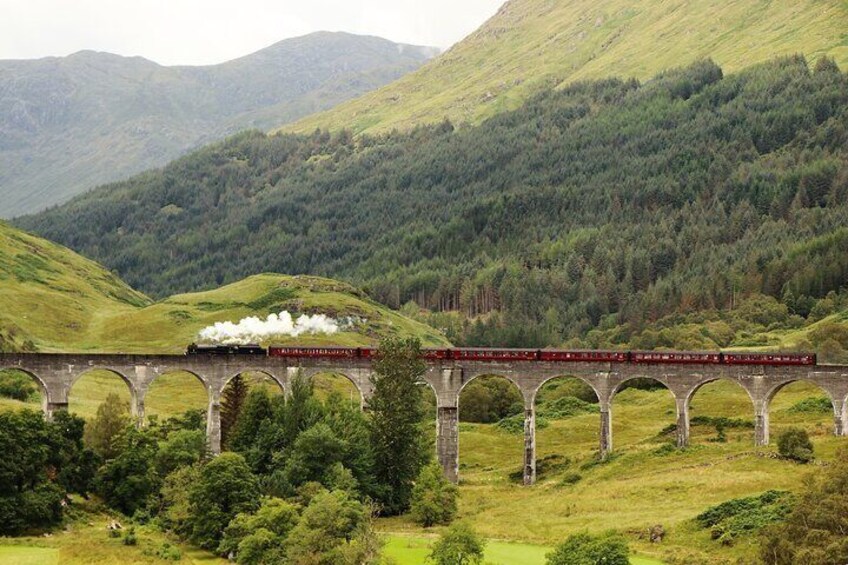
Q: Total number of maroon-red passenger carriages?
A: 6